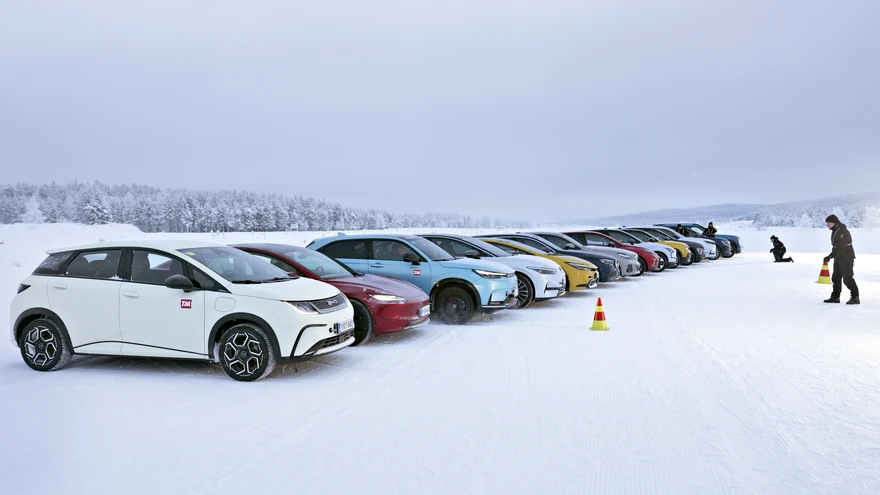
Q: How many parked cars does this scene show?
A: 14